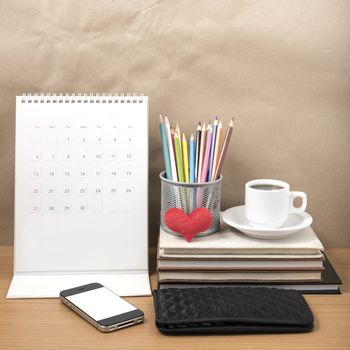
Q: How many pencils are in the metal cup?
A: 14